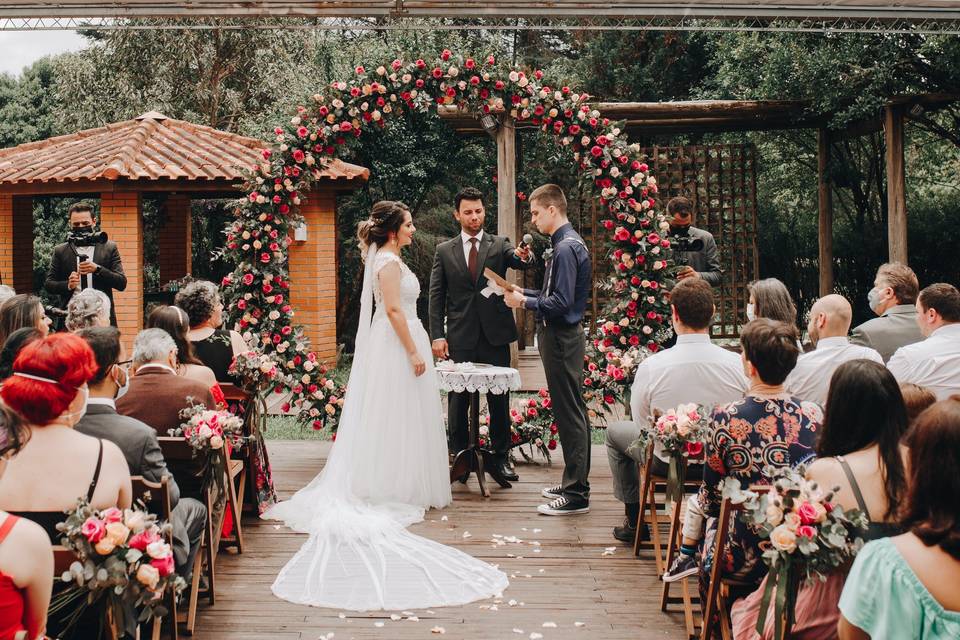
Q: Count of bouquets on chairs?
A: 5